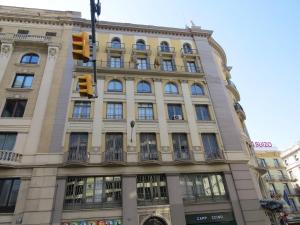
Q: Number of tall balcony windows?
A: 5